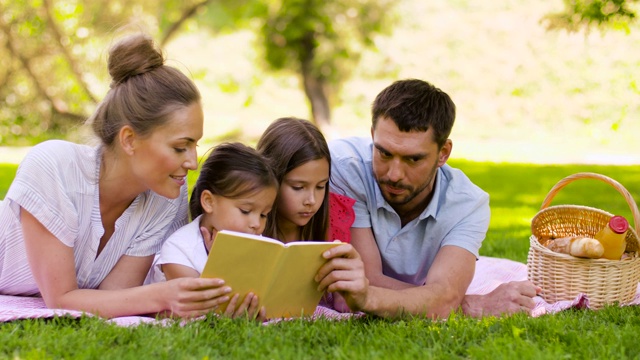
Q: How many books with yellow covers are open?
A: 1